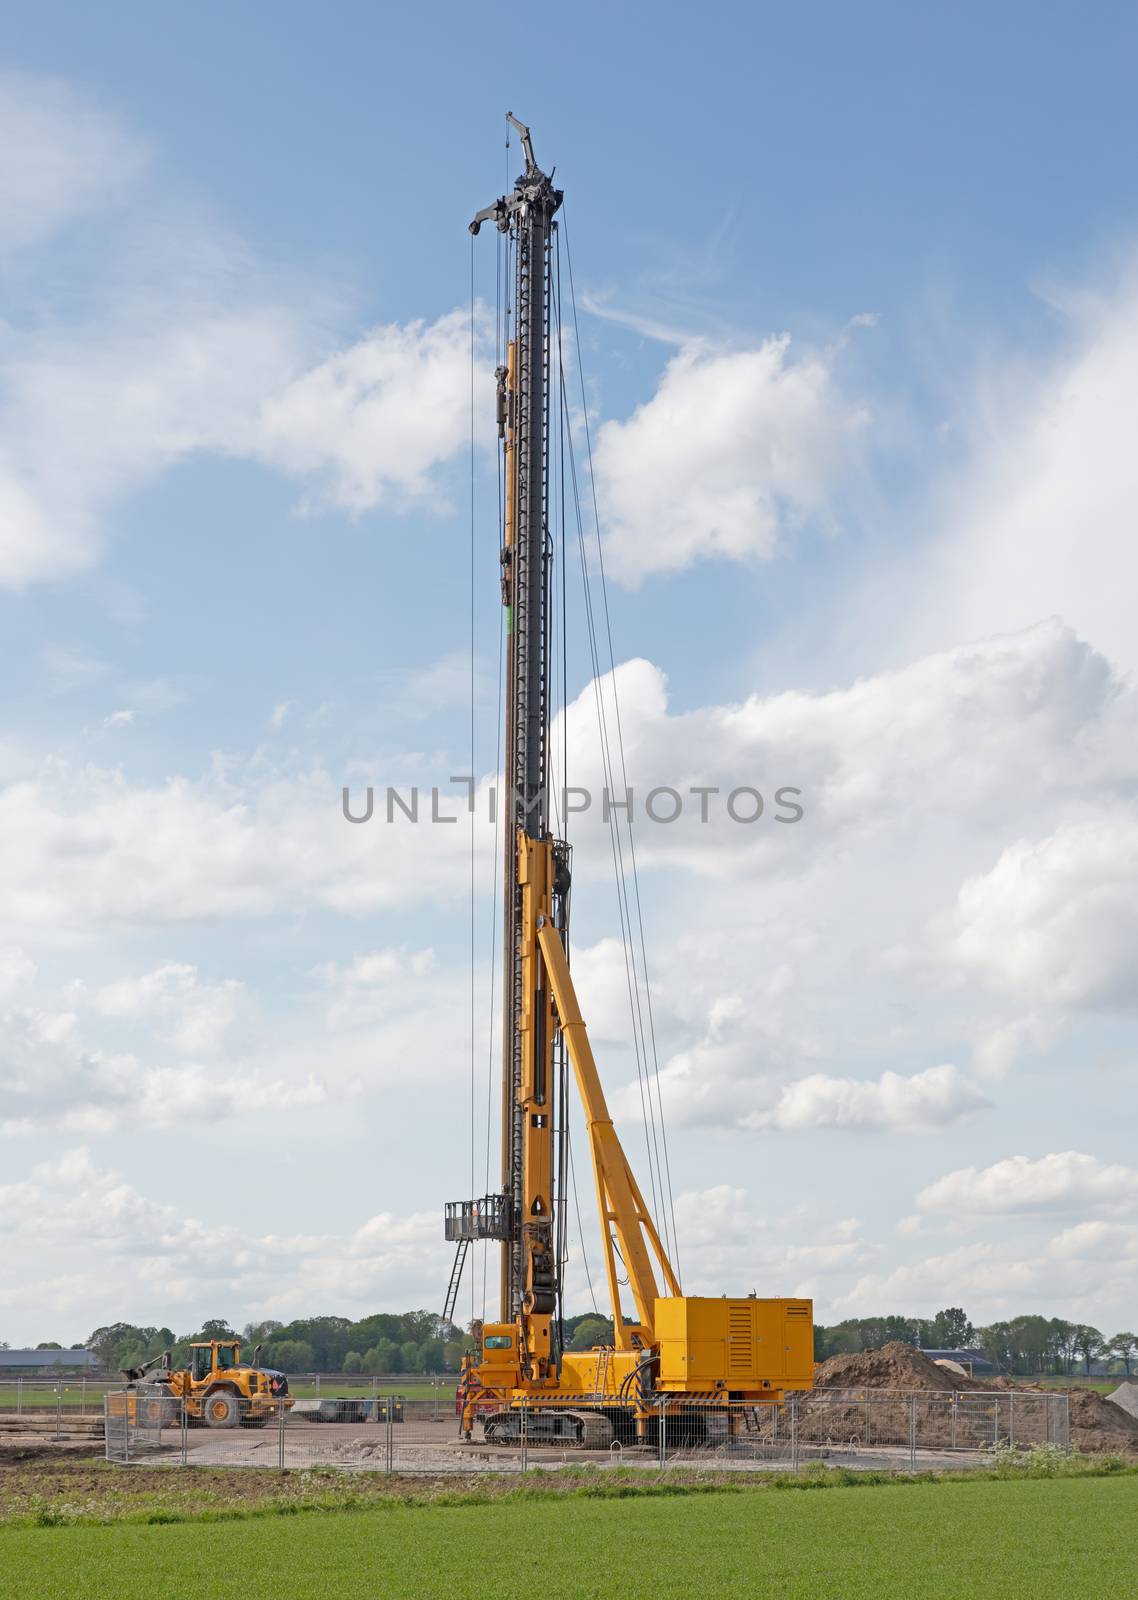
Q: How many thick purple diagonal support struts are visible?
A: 0